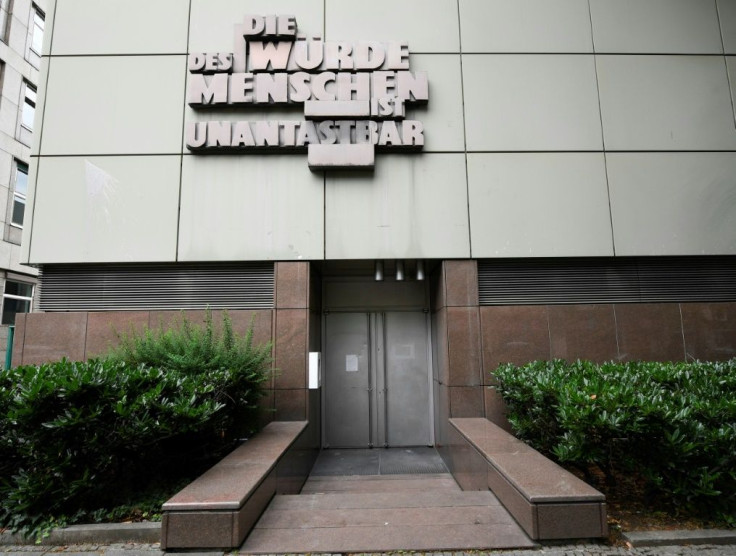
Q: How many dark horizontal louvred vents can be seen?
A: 2